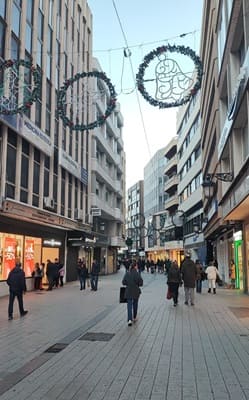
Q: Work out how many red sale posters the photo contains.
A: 2